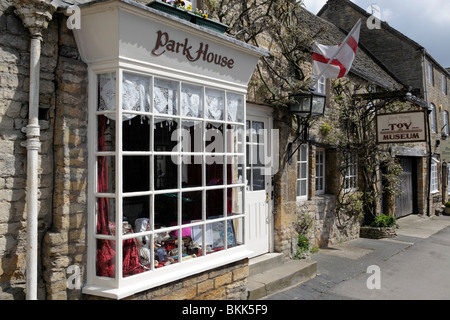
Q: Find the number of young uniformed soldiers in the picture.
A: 0